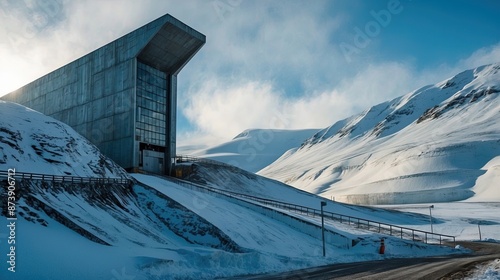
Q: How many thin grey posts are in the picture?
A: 3